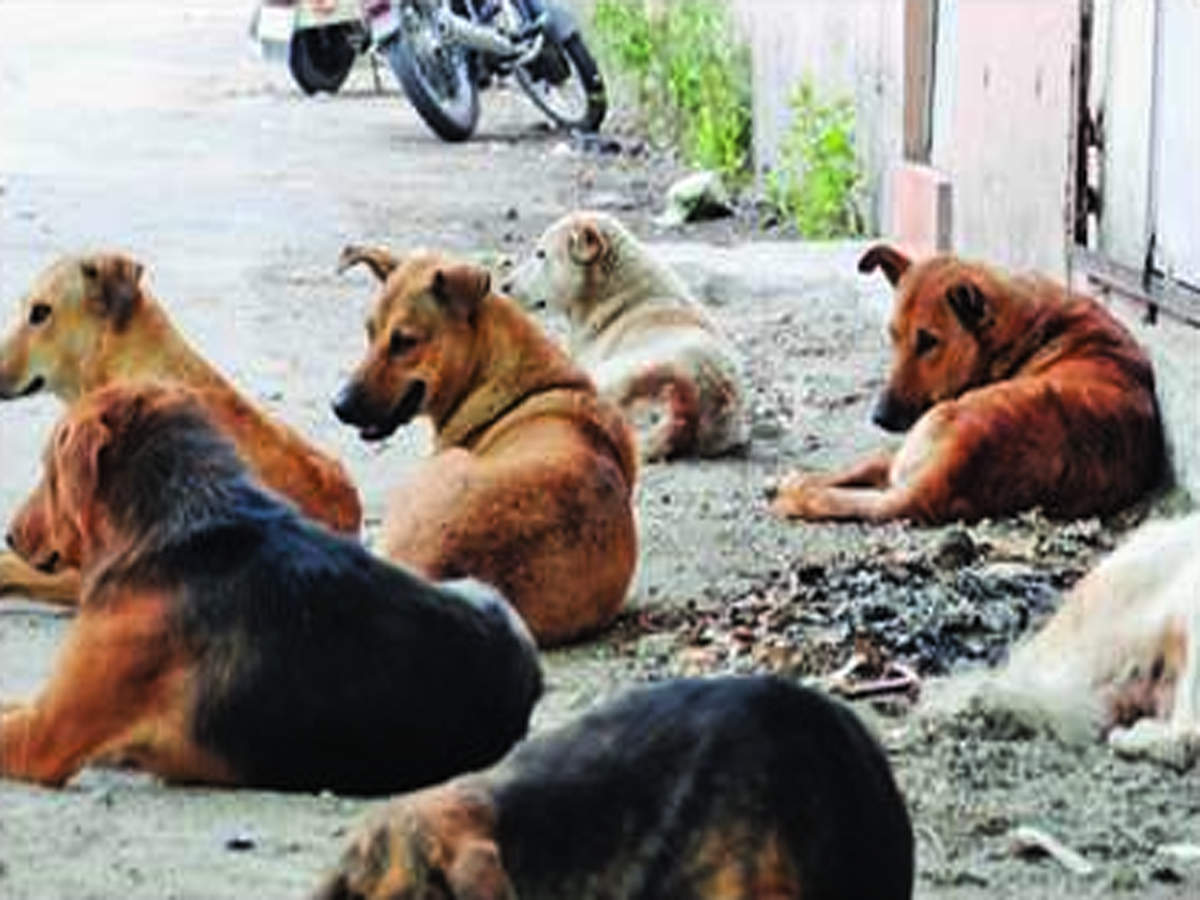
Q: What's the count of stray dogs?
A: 7